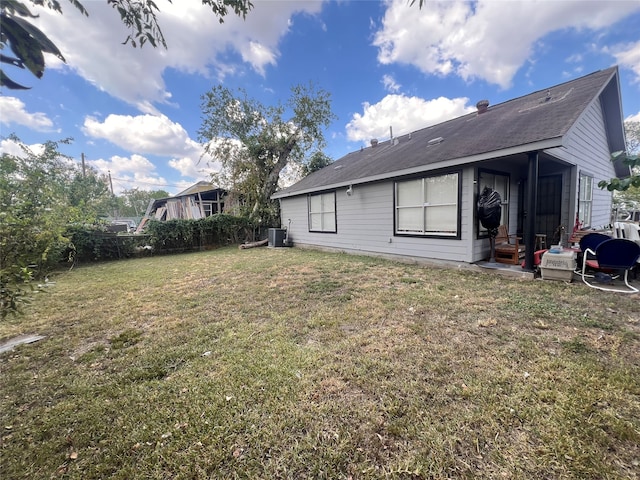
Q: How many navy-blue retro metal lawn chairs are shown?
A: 2